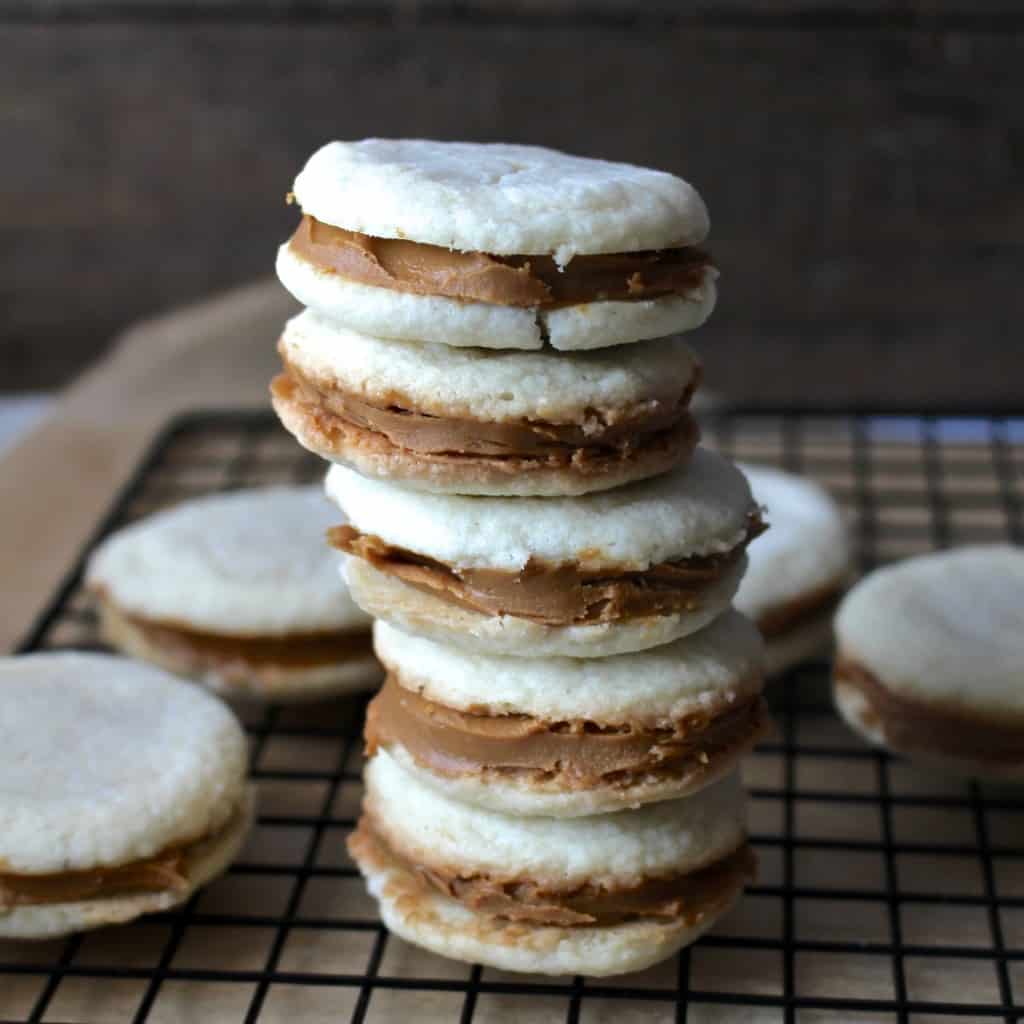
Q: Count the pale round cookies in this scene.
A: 9